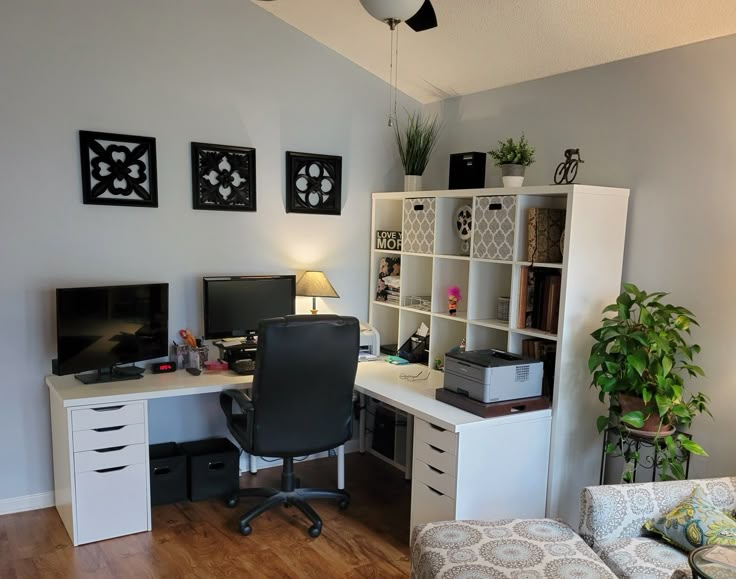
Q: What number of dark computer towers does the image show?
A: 1